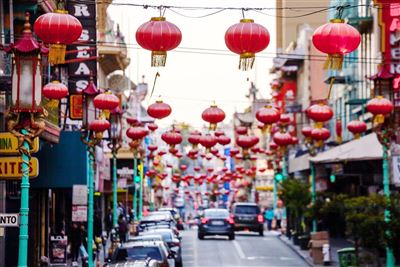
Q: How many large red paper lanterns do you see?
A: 4